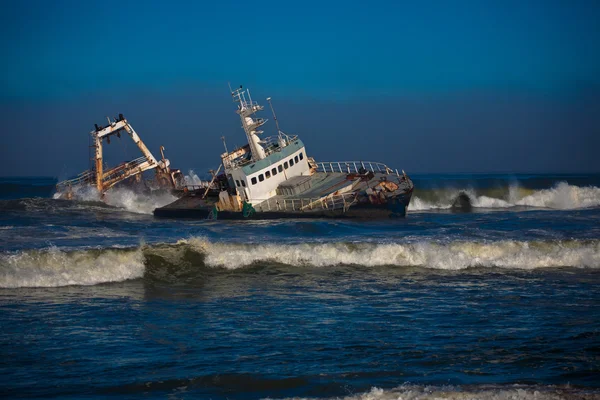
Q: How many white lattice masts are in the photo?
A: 1